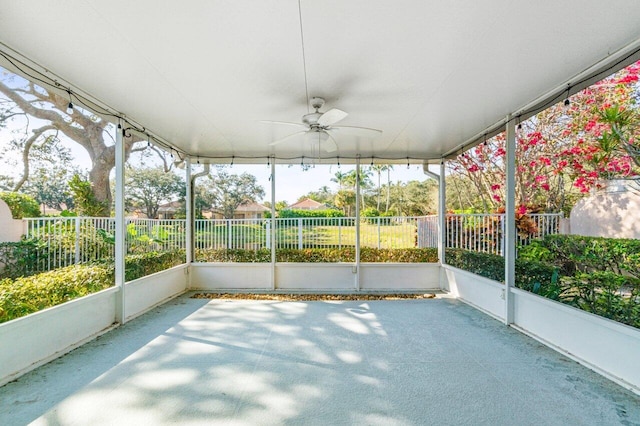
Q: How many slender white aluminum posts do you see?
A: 6